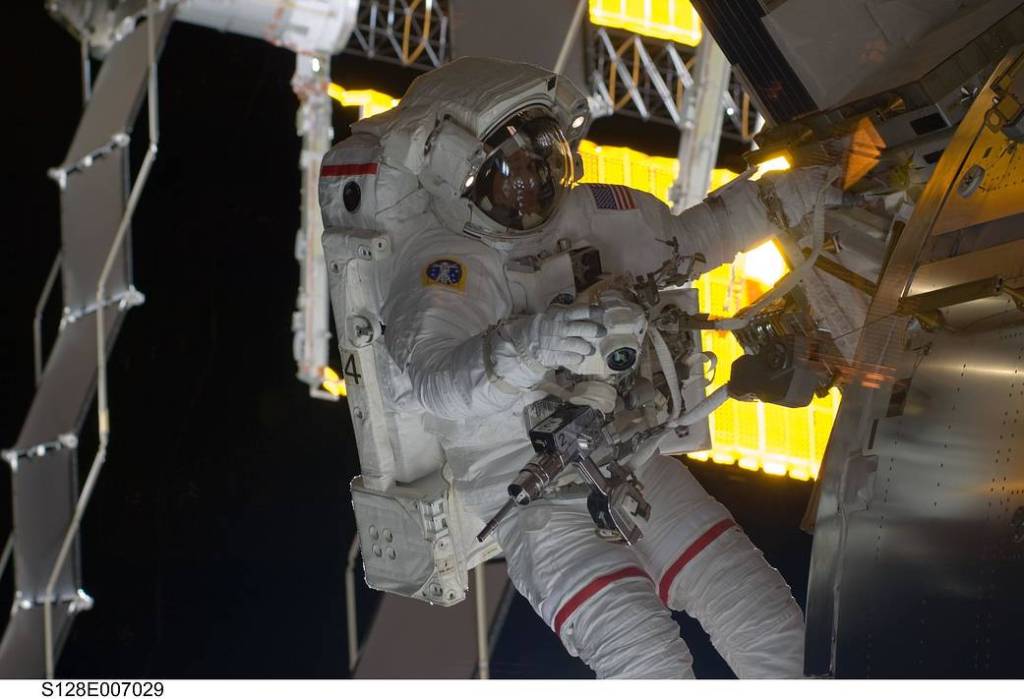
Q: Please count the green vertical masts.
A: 0